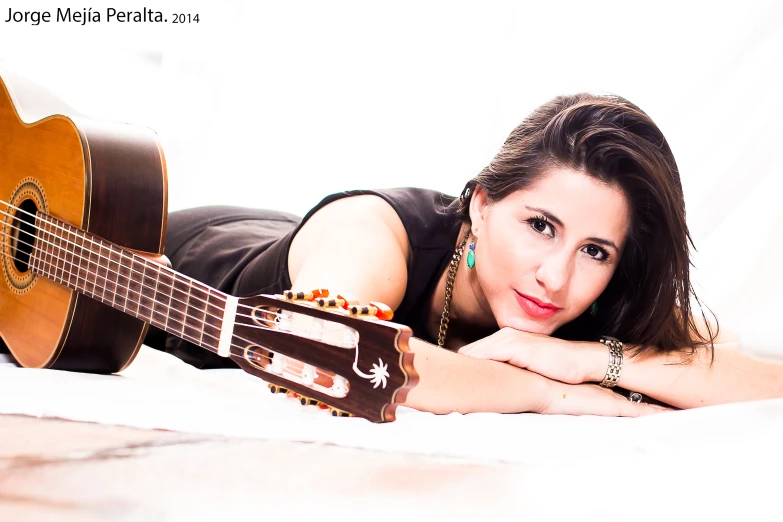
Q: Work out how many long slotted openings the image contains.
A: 2